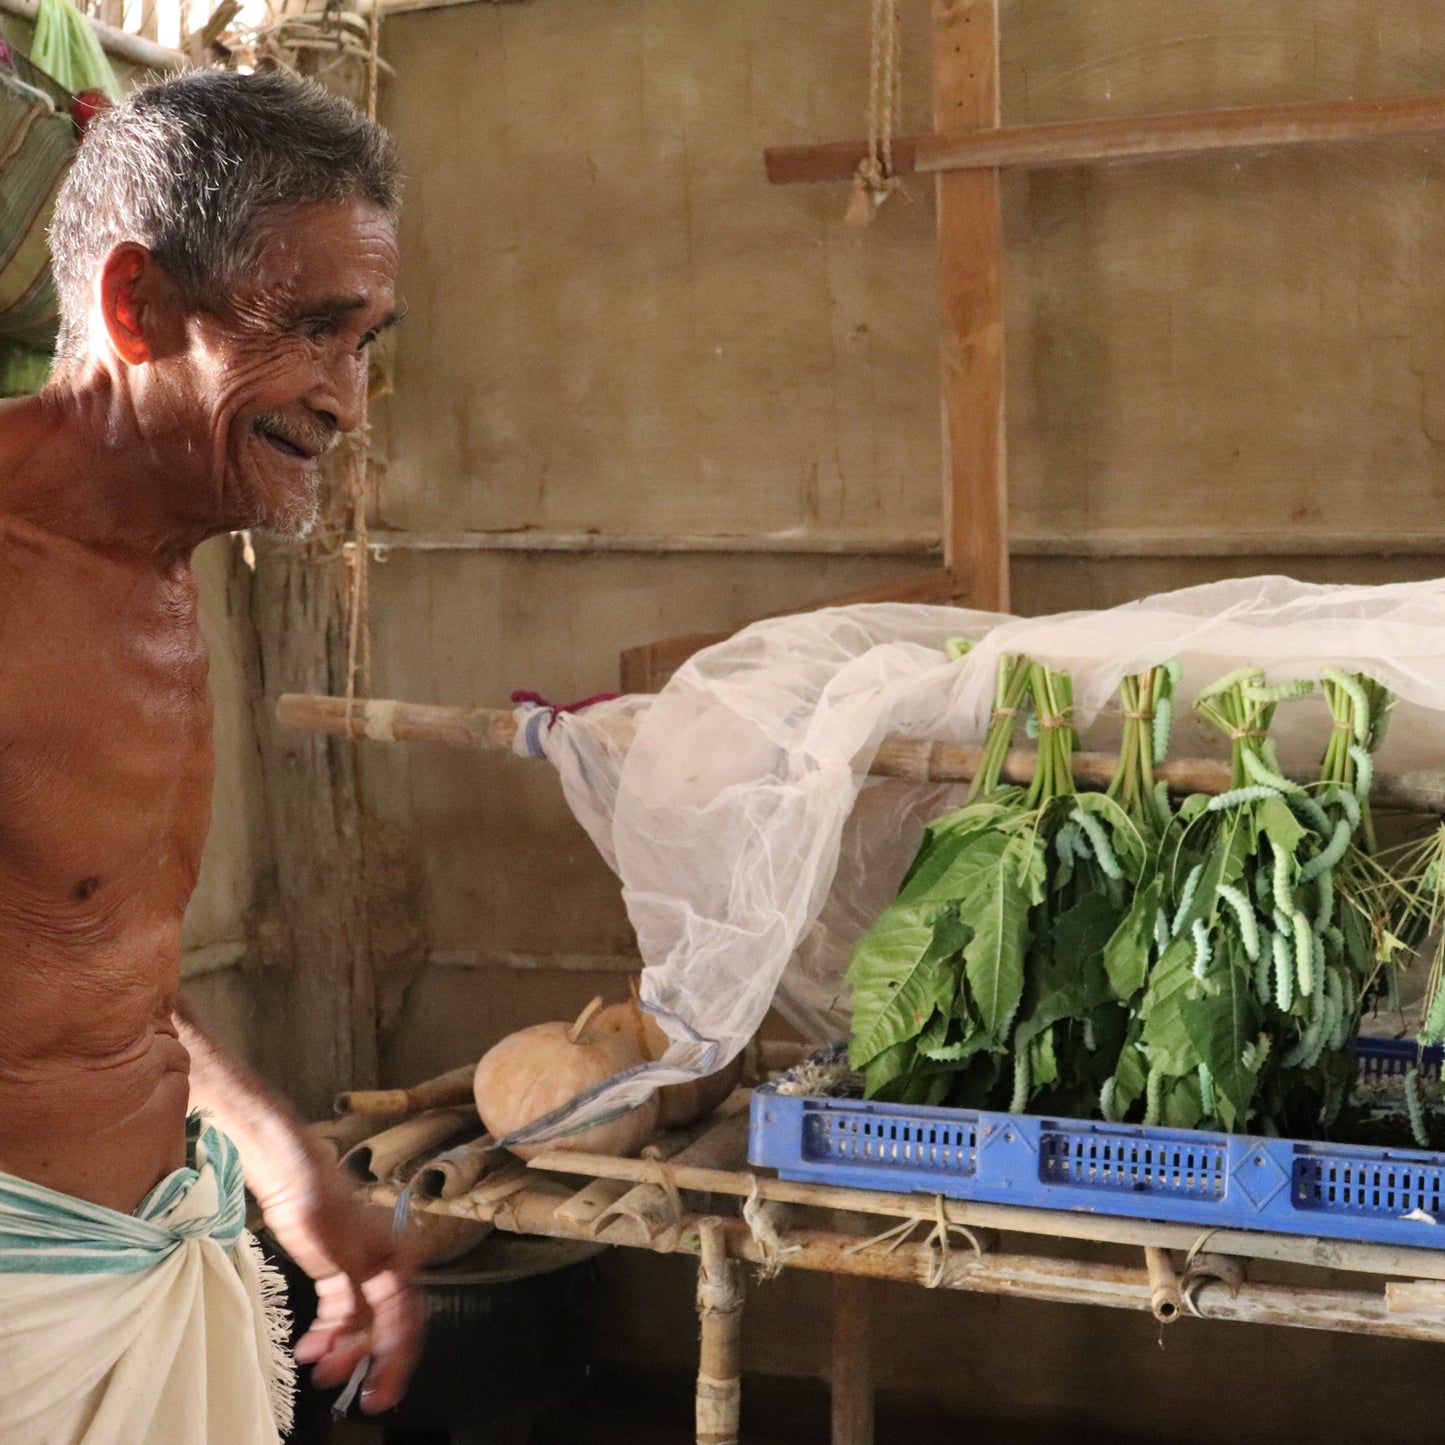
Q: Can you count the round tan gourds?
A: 2